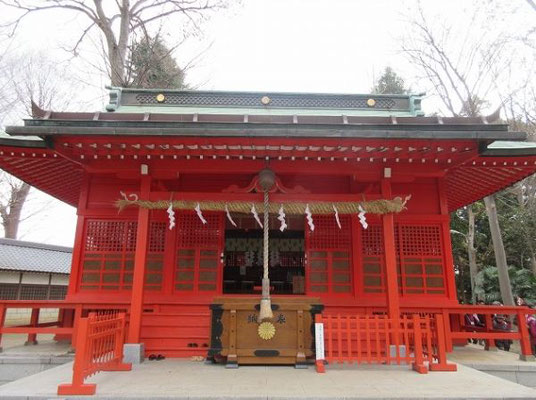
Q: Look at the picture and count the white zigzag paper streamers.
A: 8